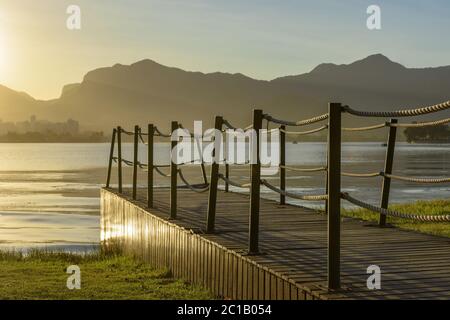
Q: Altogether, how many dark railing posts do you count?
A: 12